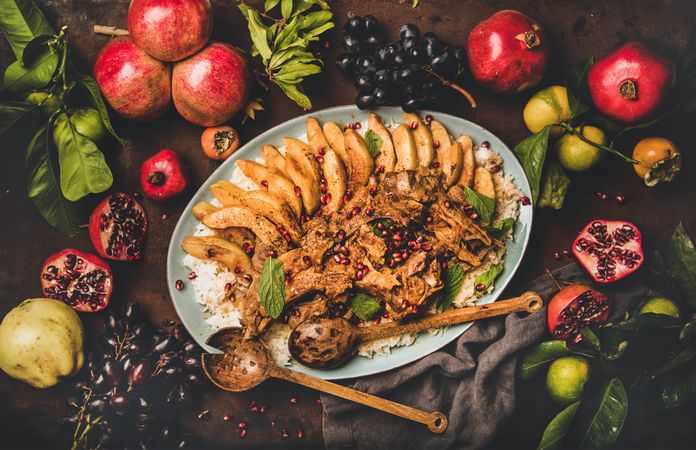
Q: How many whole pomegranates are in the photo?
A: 6